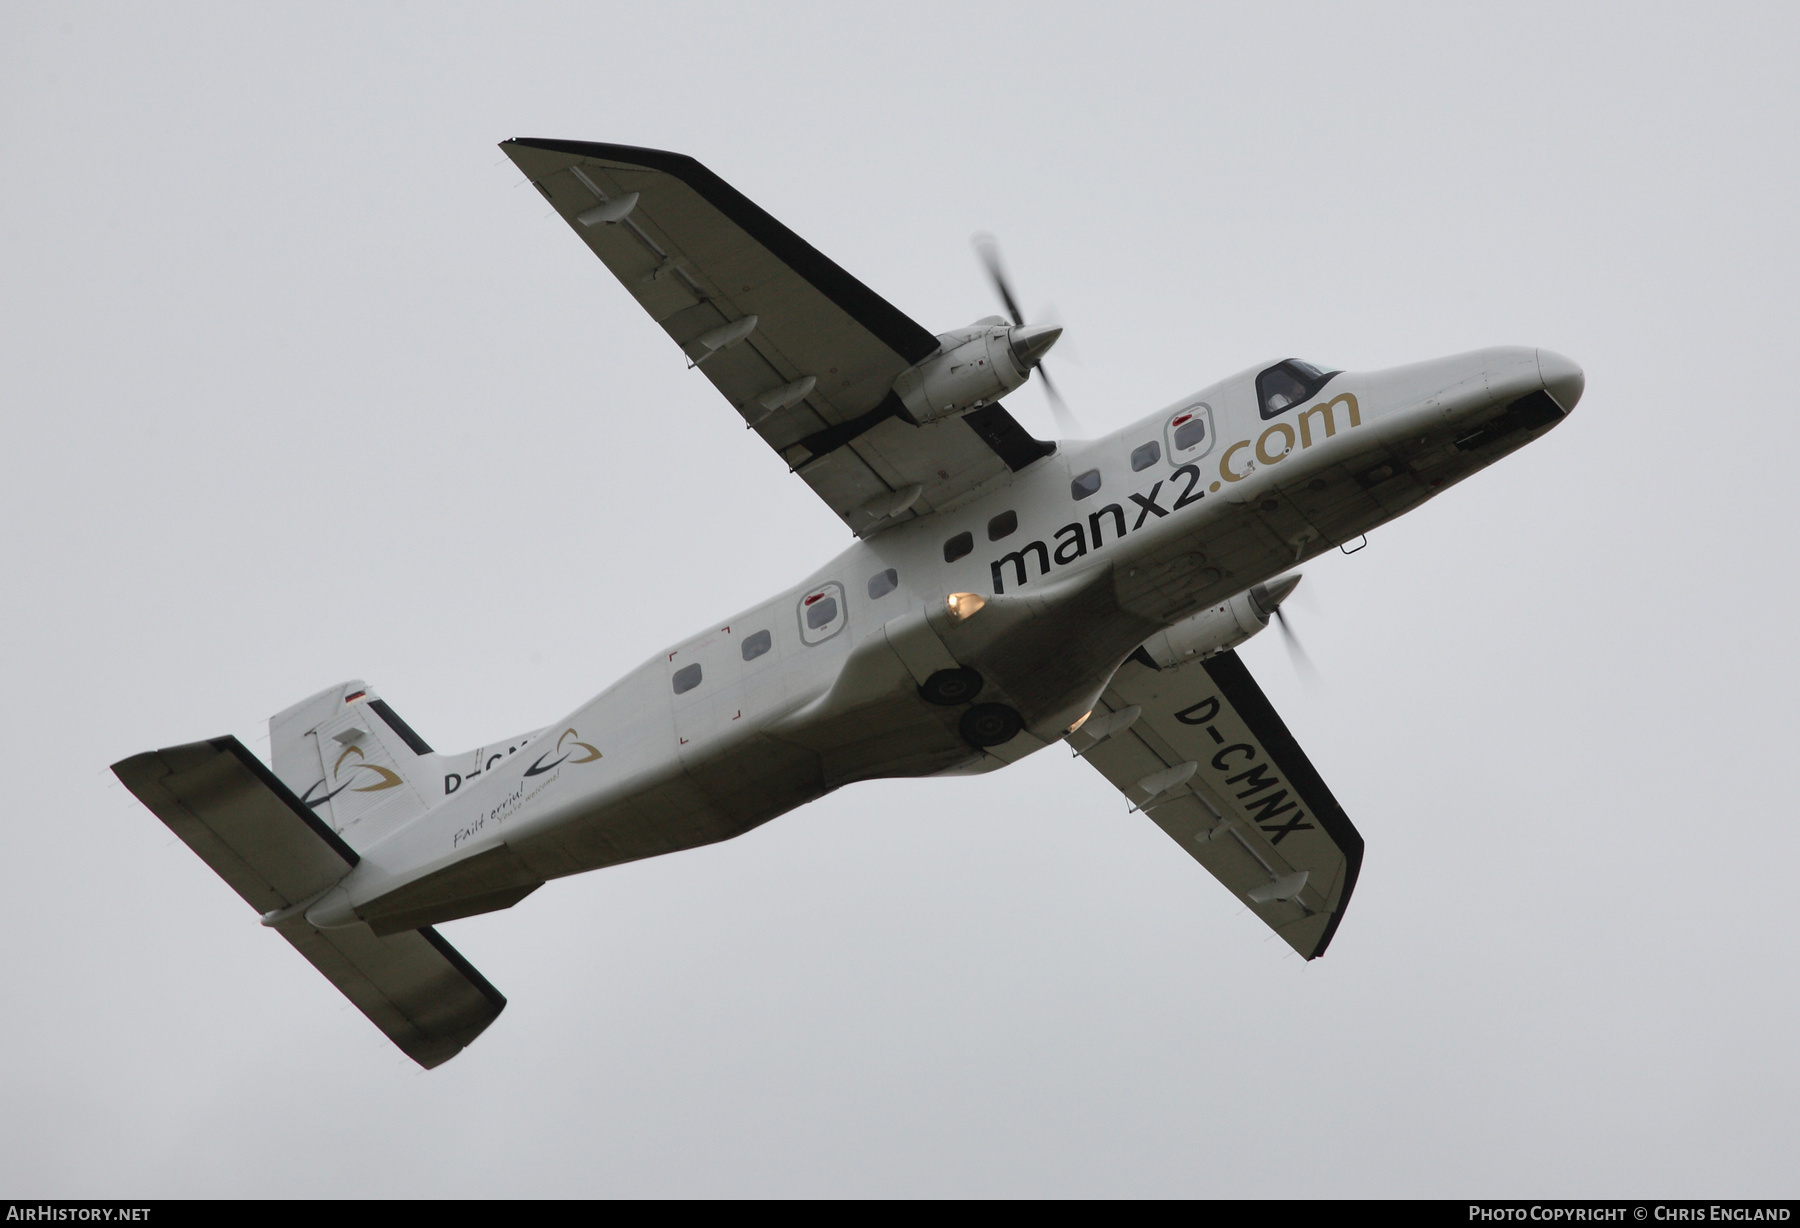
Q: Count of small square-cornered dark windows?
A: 9